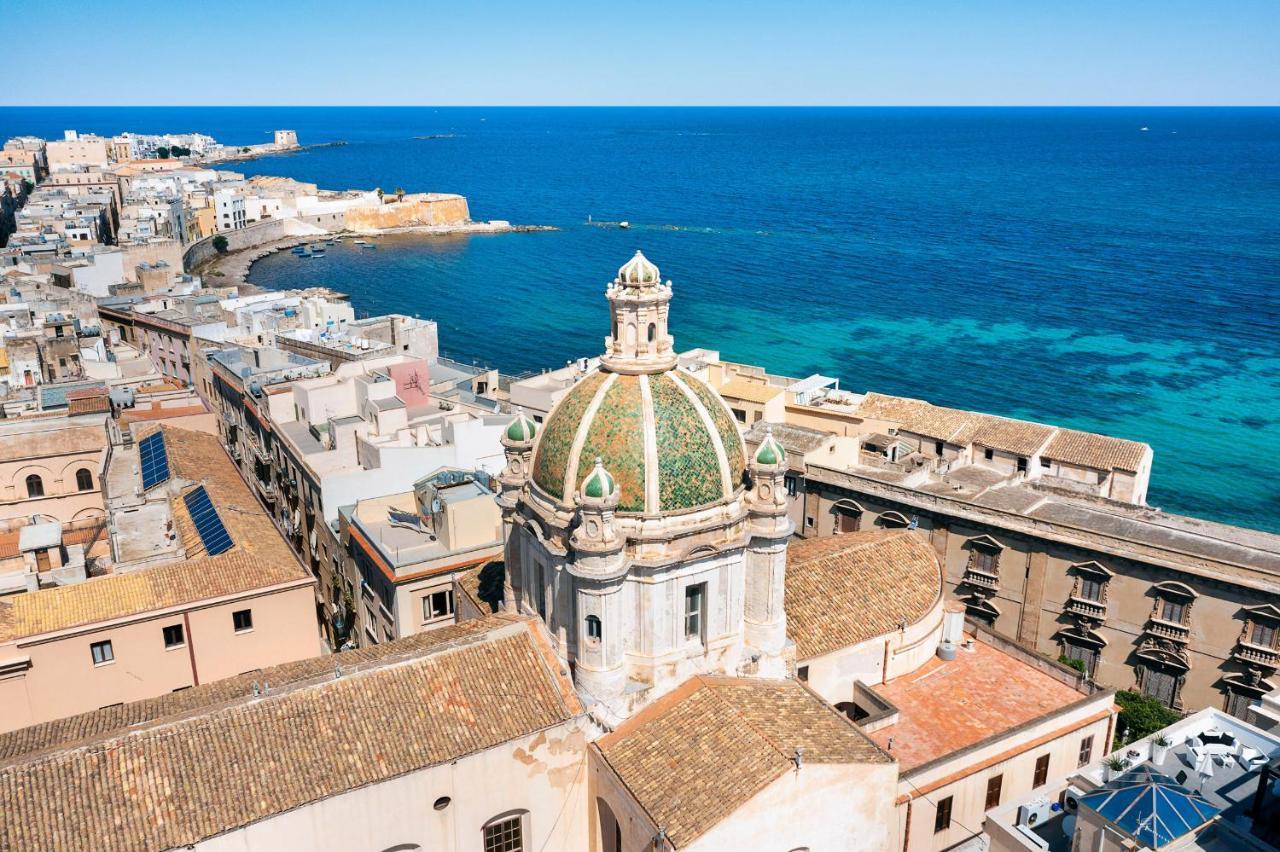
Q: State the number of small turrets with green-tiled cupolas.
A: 3